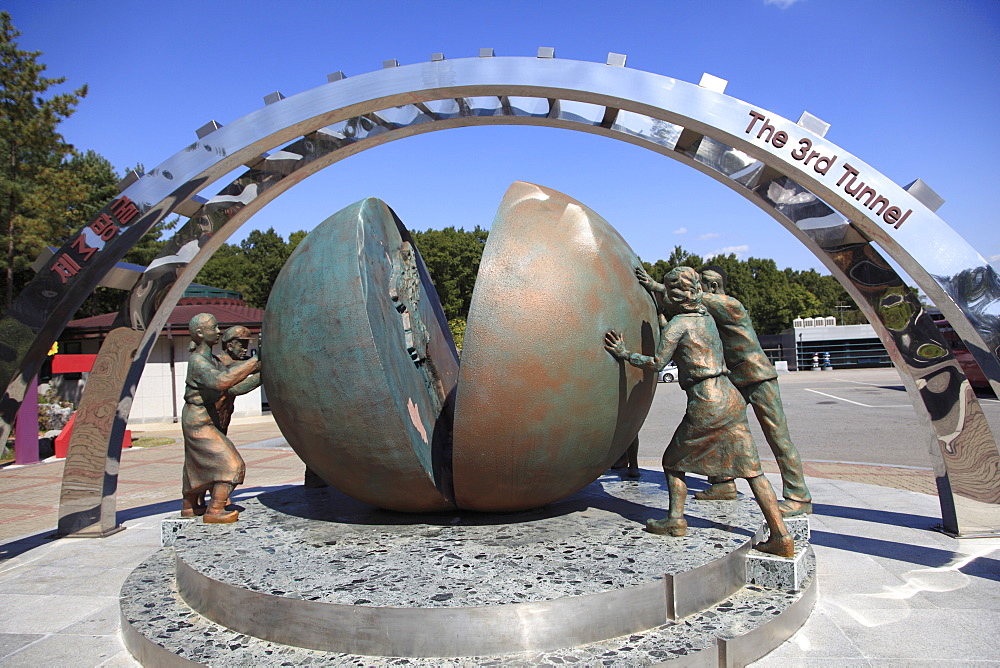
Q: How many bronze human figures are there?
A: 4